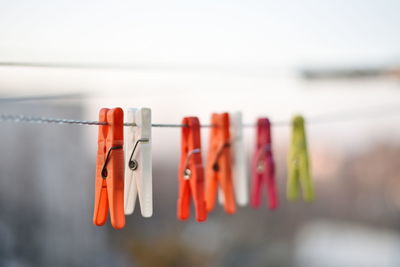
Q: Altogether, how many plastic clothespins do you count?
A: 7